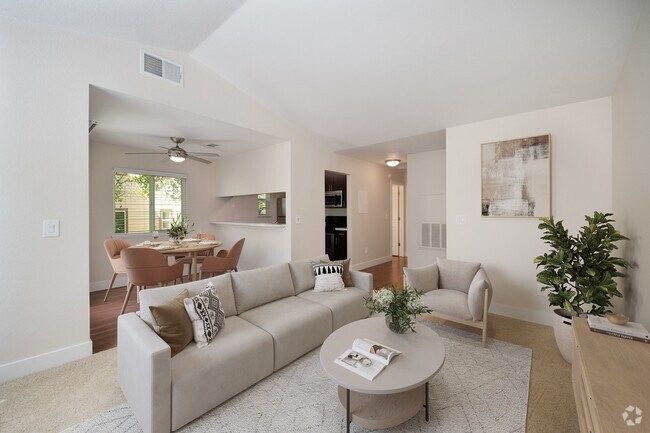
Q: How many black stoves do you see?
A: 1